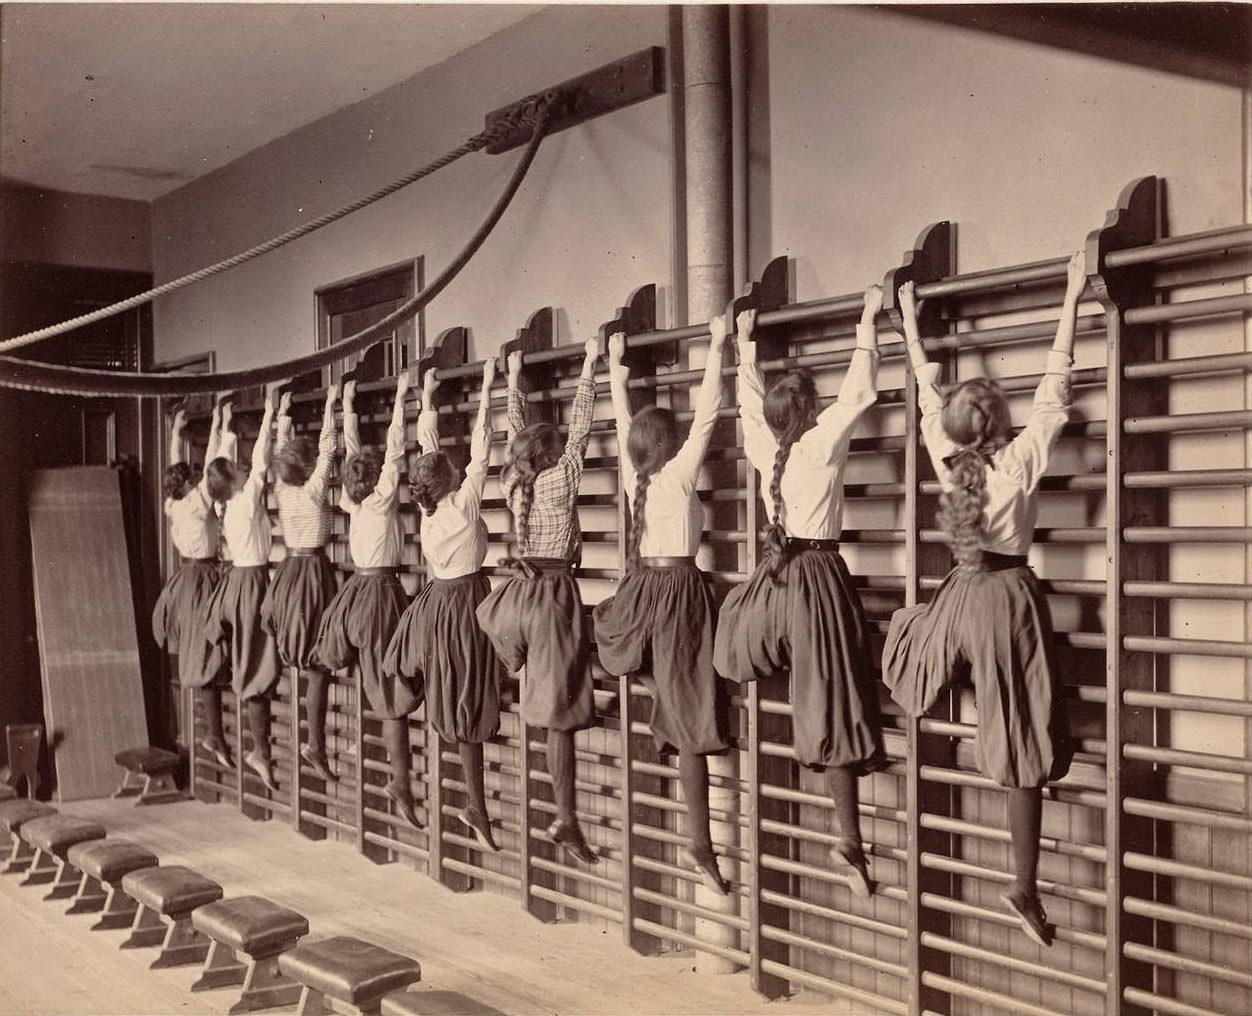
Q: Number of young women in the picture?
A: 9